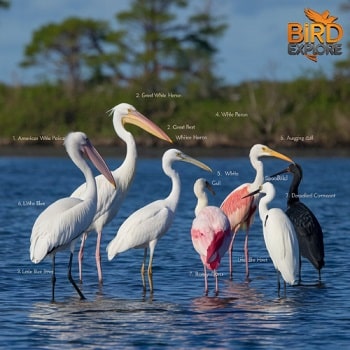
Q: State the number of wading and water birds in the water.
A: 7